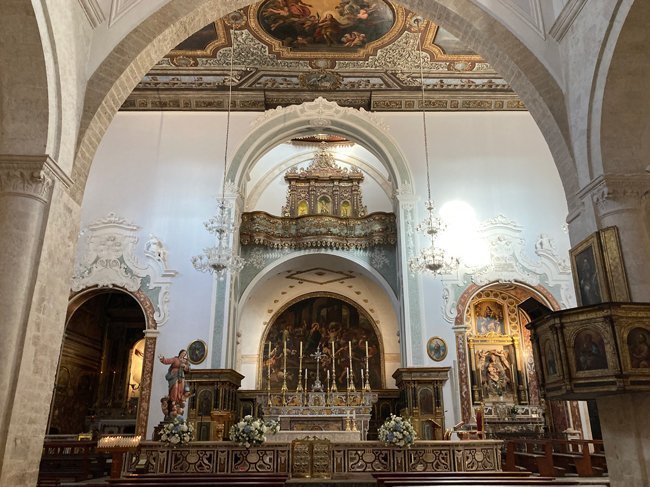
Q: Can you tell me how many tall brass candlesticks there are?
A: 6